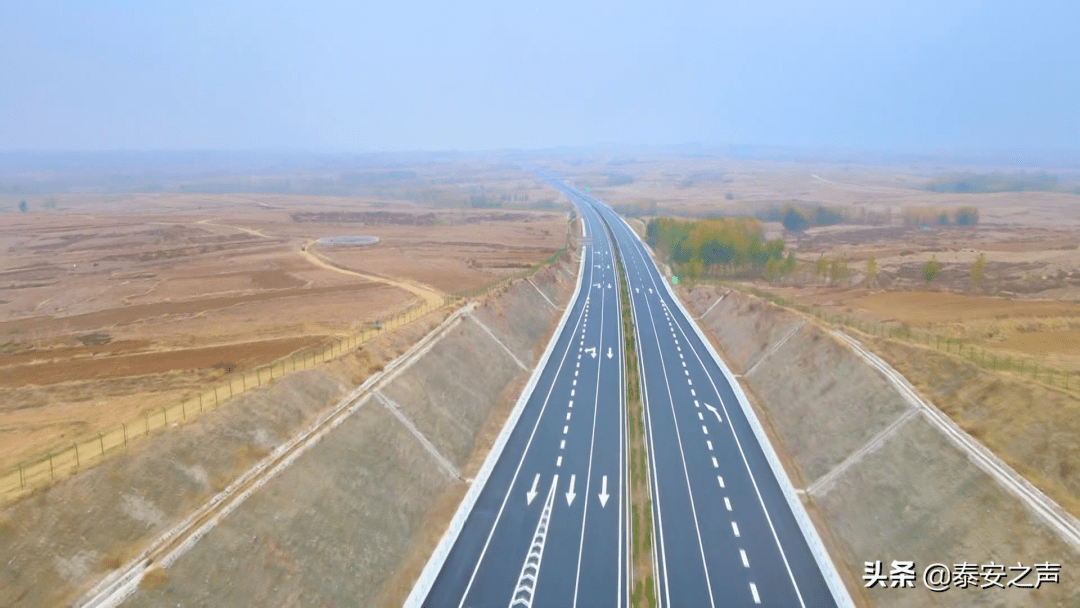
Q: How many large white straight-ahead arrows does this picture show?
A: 3